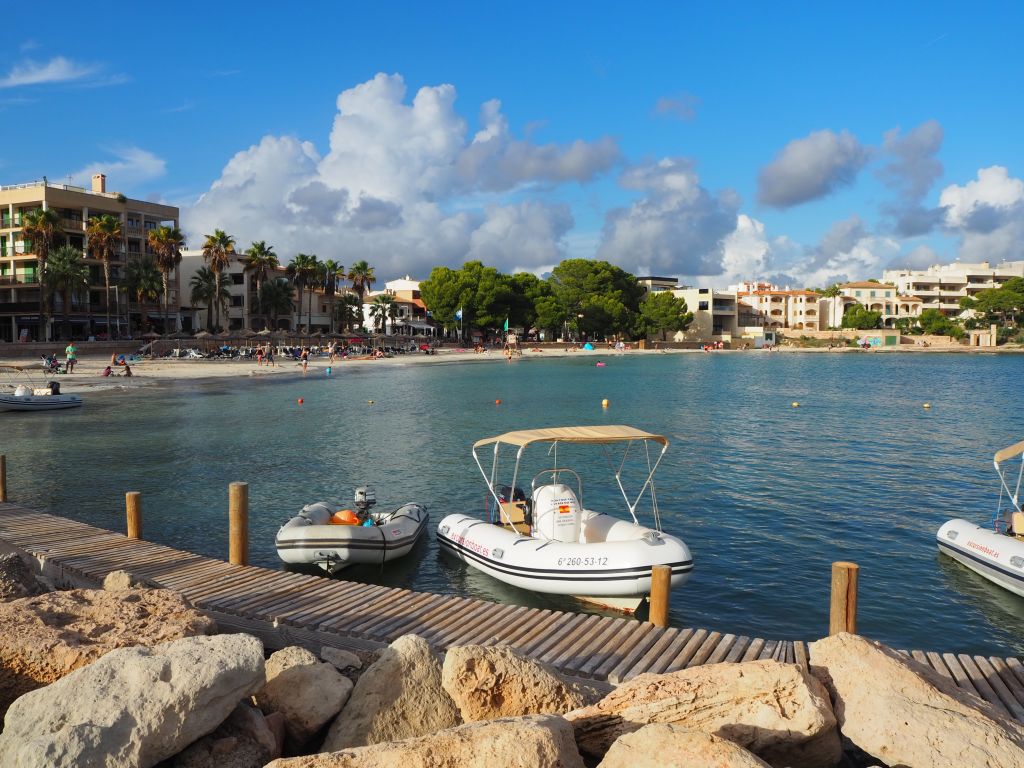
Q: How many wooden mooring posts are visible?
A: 5